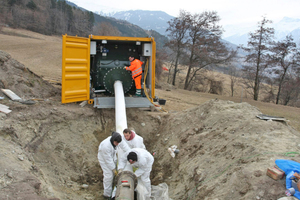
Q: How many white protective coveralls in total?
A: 3